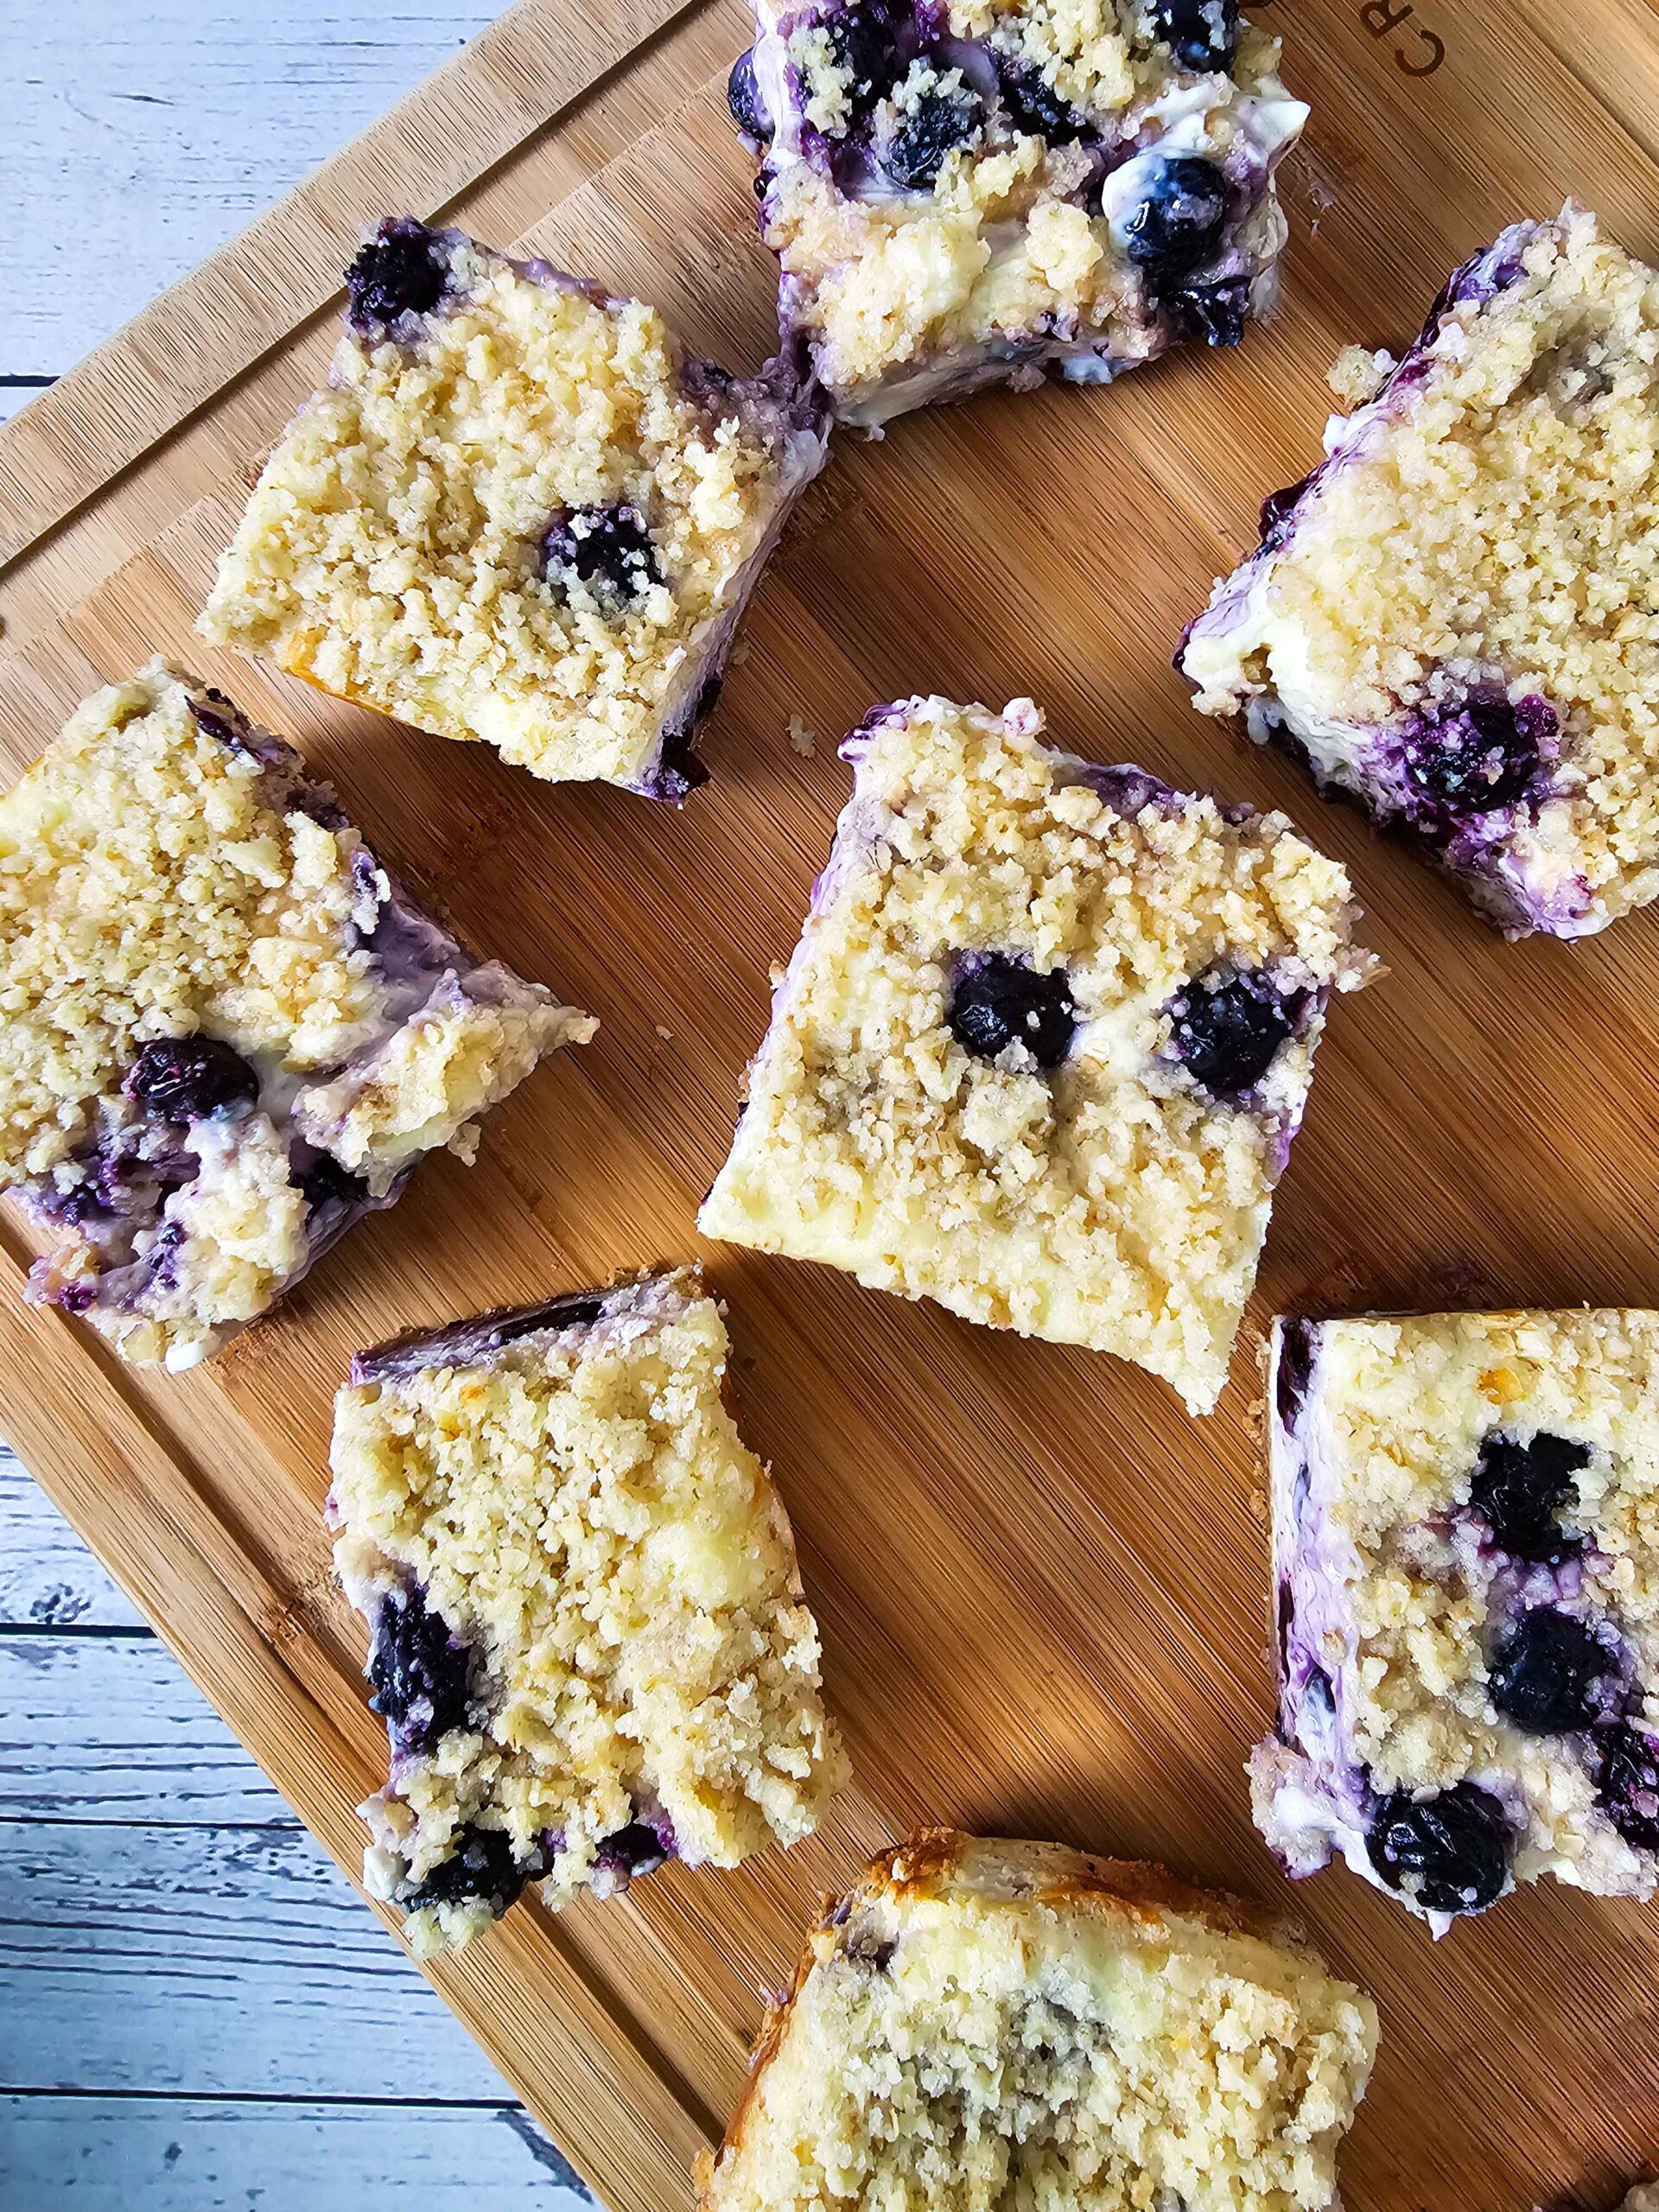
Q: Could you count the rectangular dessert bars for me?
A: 8